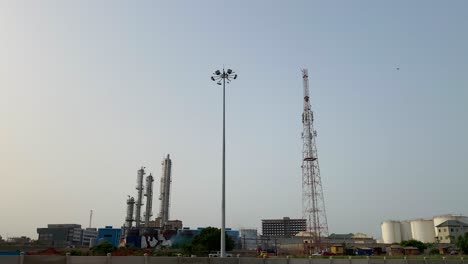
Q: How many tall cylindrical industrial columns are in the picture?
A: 4